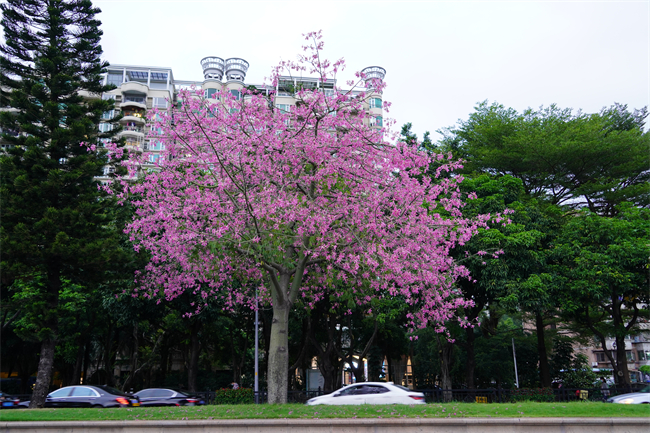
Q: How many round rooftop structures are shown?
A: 3